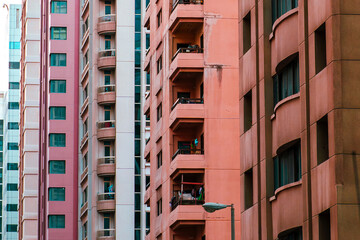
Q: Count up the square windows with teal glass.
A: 9